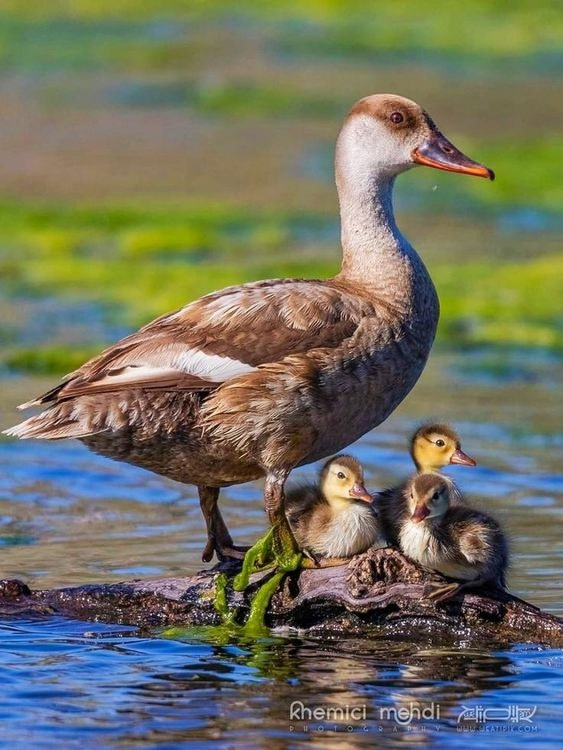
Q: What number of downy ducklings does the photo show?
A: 3